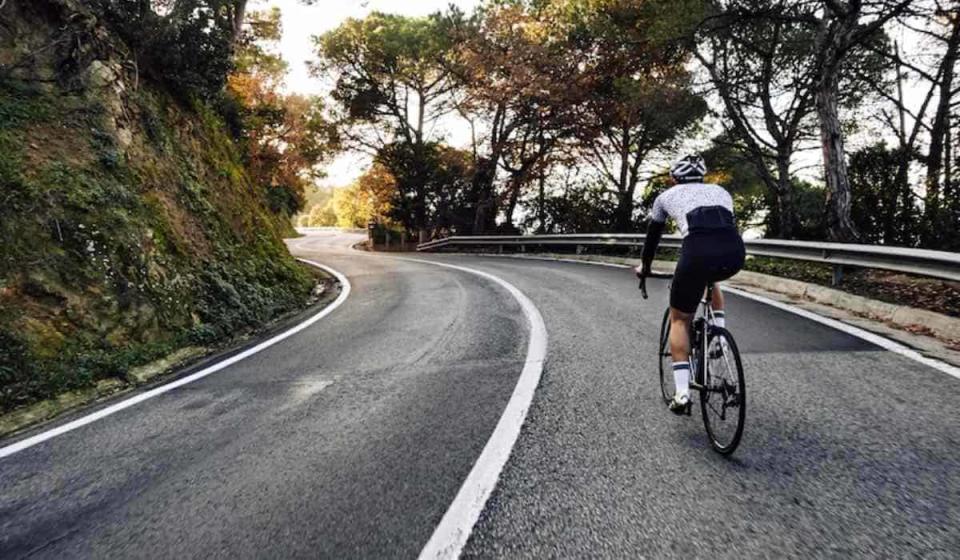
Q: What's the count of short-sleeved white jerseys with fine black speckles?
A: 1